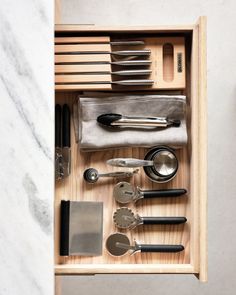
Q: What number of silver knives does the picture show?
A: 5